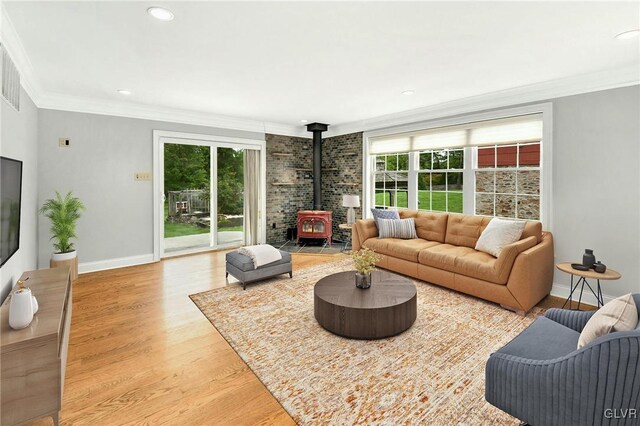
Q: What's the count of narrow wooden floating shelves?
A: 6